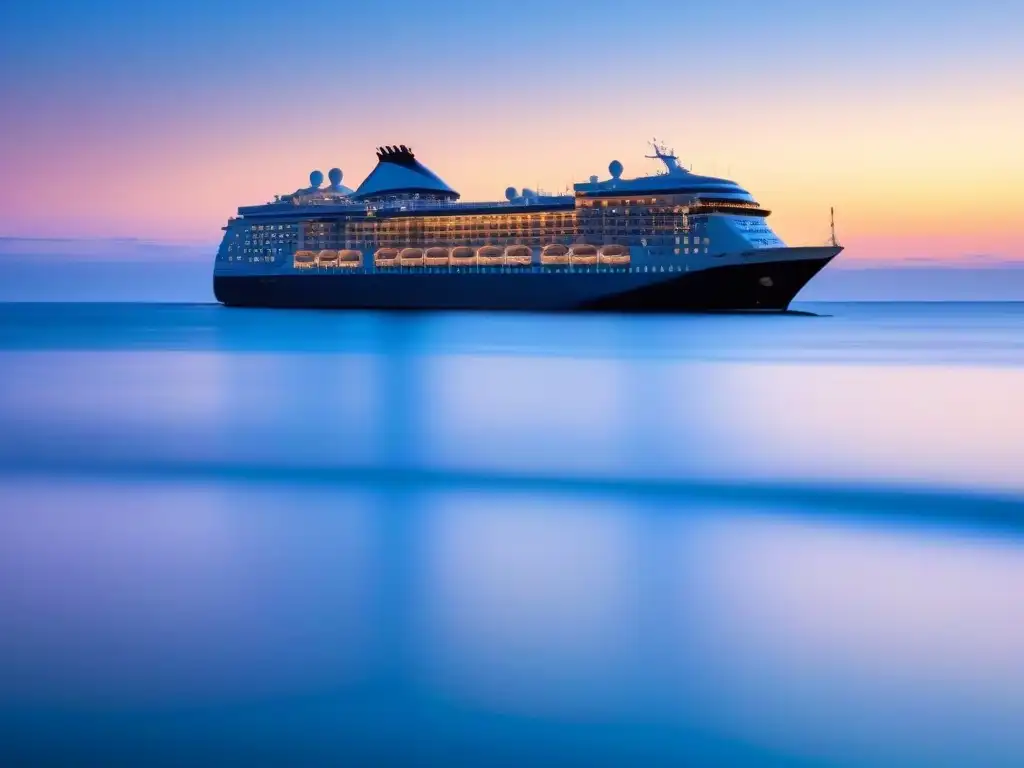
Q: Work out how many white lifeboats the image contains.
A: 12